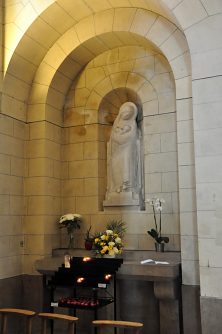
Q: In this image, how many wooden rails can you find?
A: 3